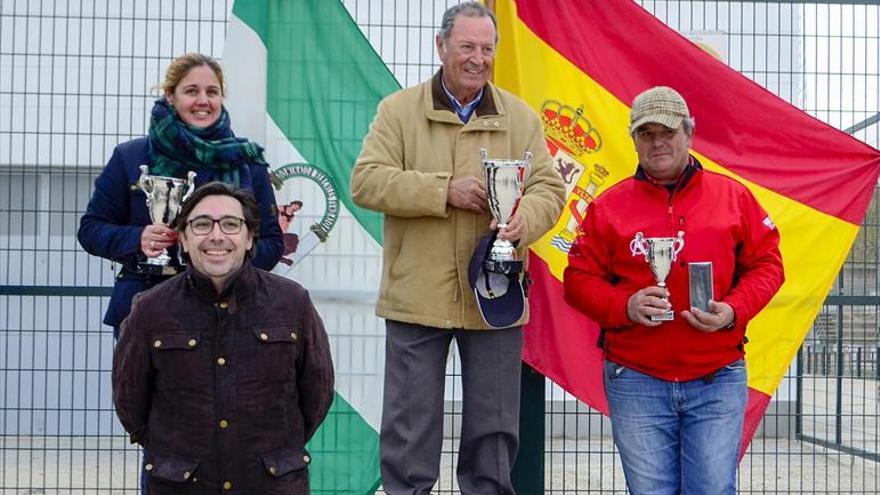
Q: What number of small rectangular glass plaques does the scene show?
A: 1